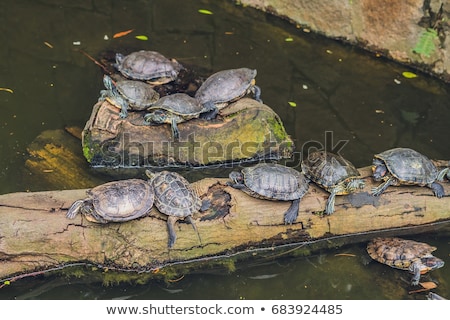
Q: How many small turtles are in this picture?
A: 10